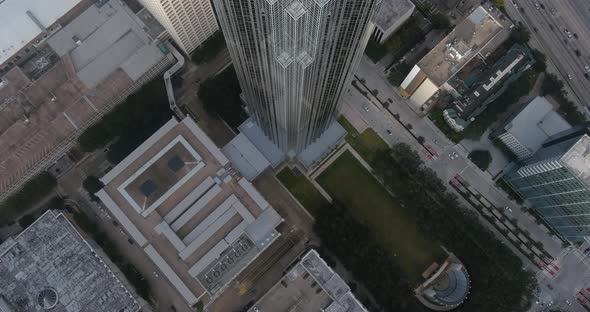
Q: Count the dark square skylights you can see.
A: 2